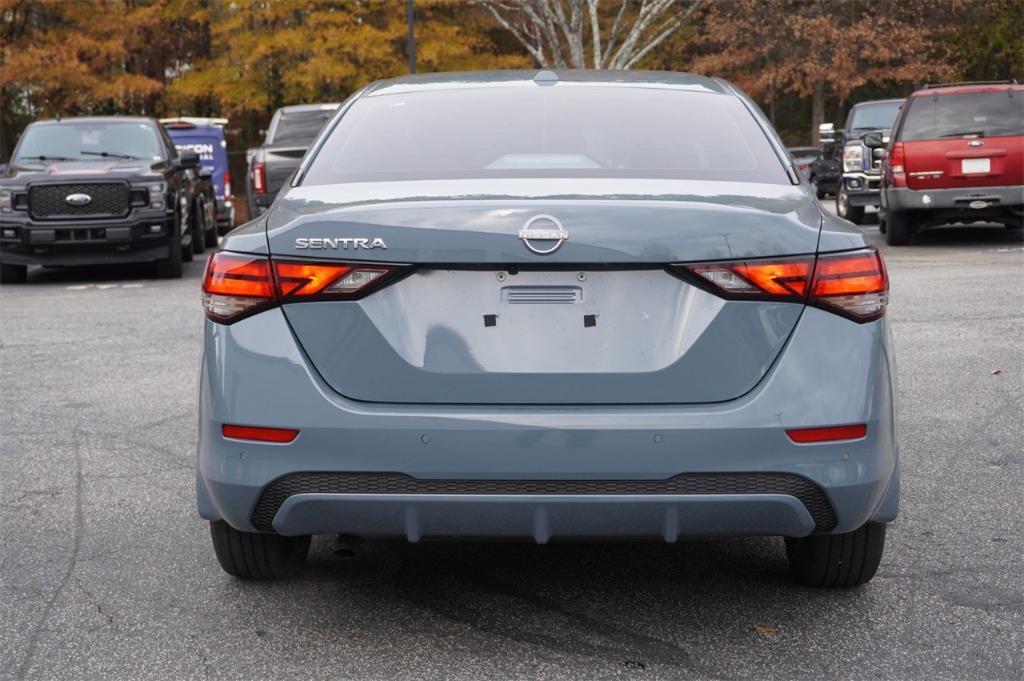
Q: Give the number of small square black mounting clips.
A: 2